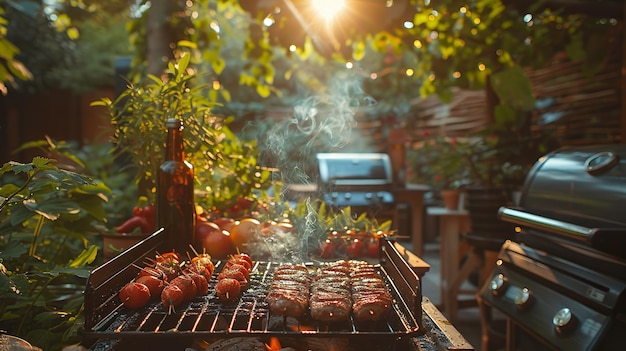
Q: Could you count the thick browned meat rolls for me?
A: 3